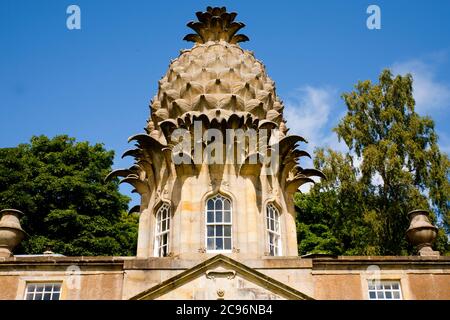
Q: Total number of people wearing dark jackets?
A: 0